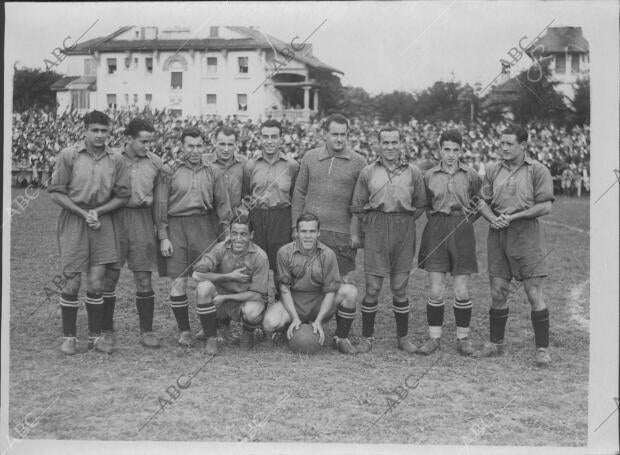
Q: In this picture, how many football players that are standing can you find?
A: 9